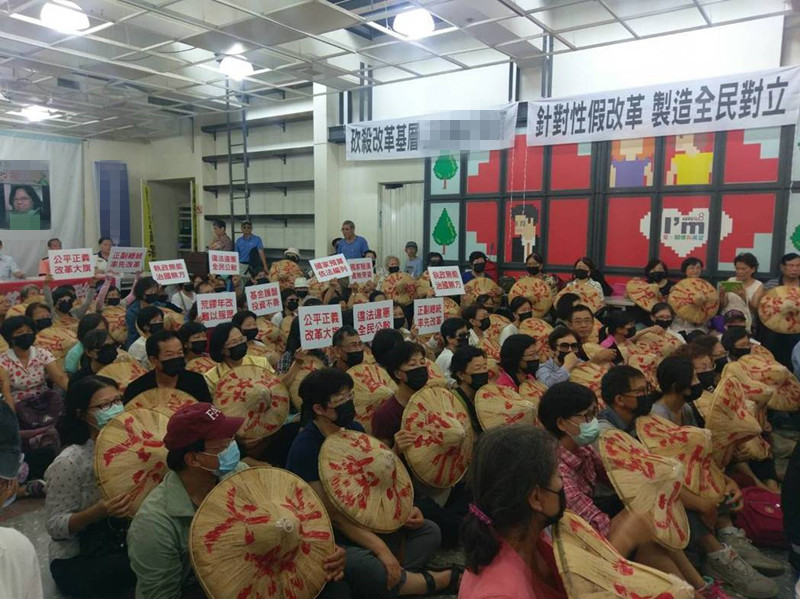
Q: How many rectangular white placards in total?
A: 12